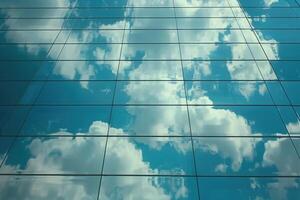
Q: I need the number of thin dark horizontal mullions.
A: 9